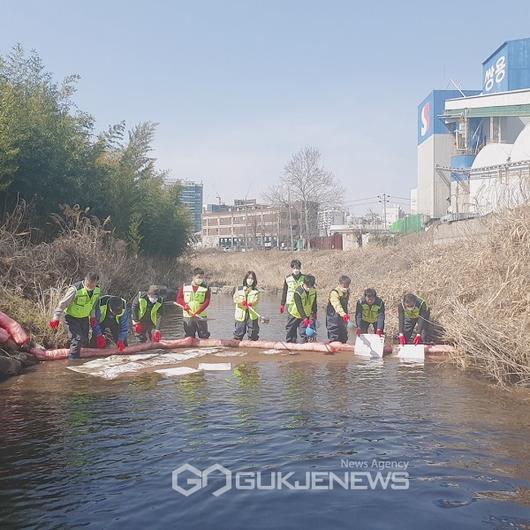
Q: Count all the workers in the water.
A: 10